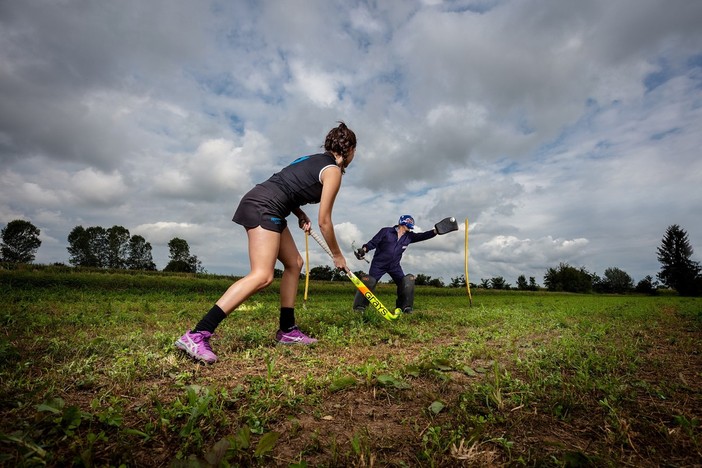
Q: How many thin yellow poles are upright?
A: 2